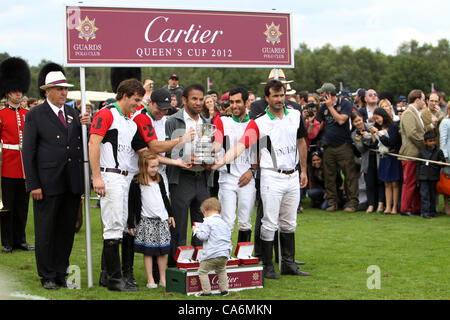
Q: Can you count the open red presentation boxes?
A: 4